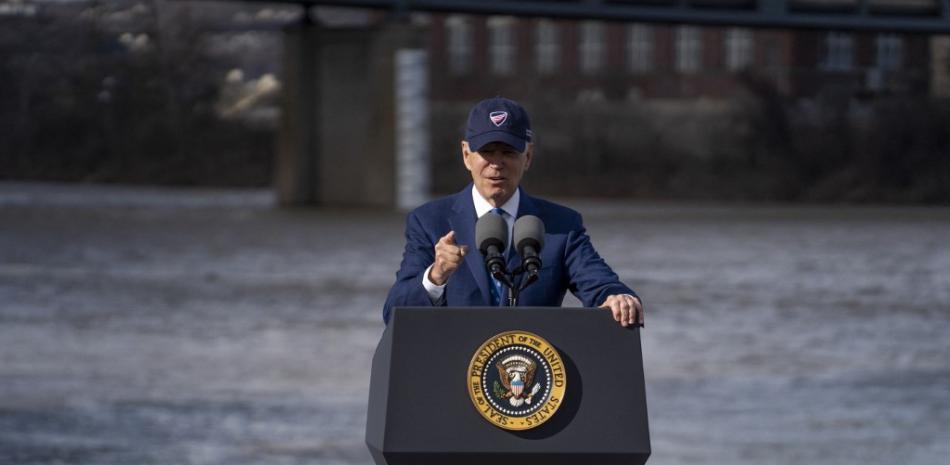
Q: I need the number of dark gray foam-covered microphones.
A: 2